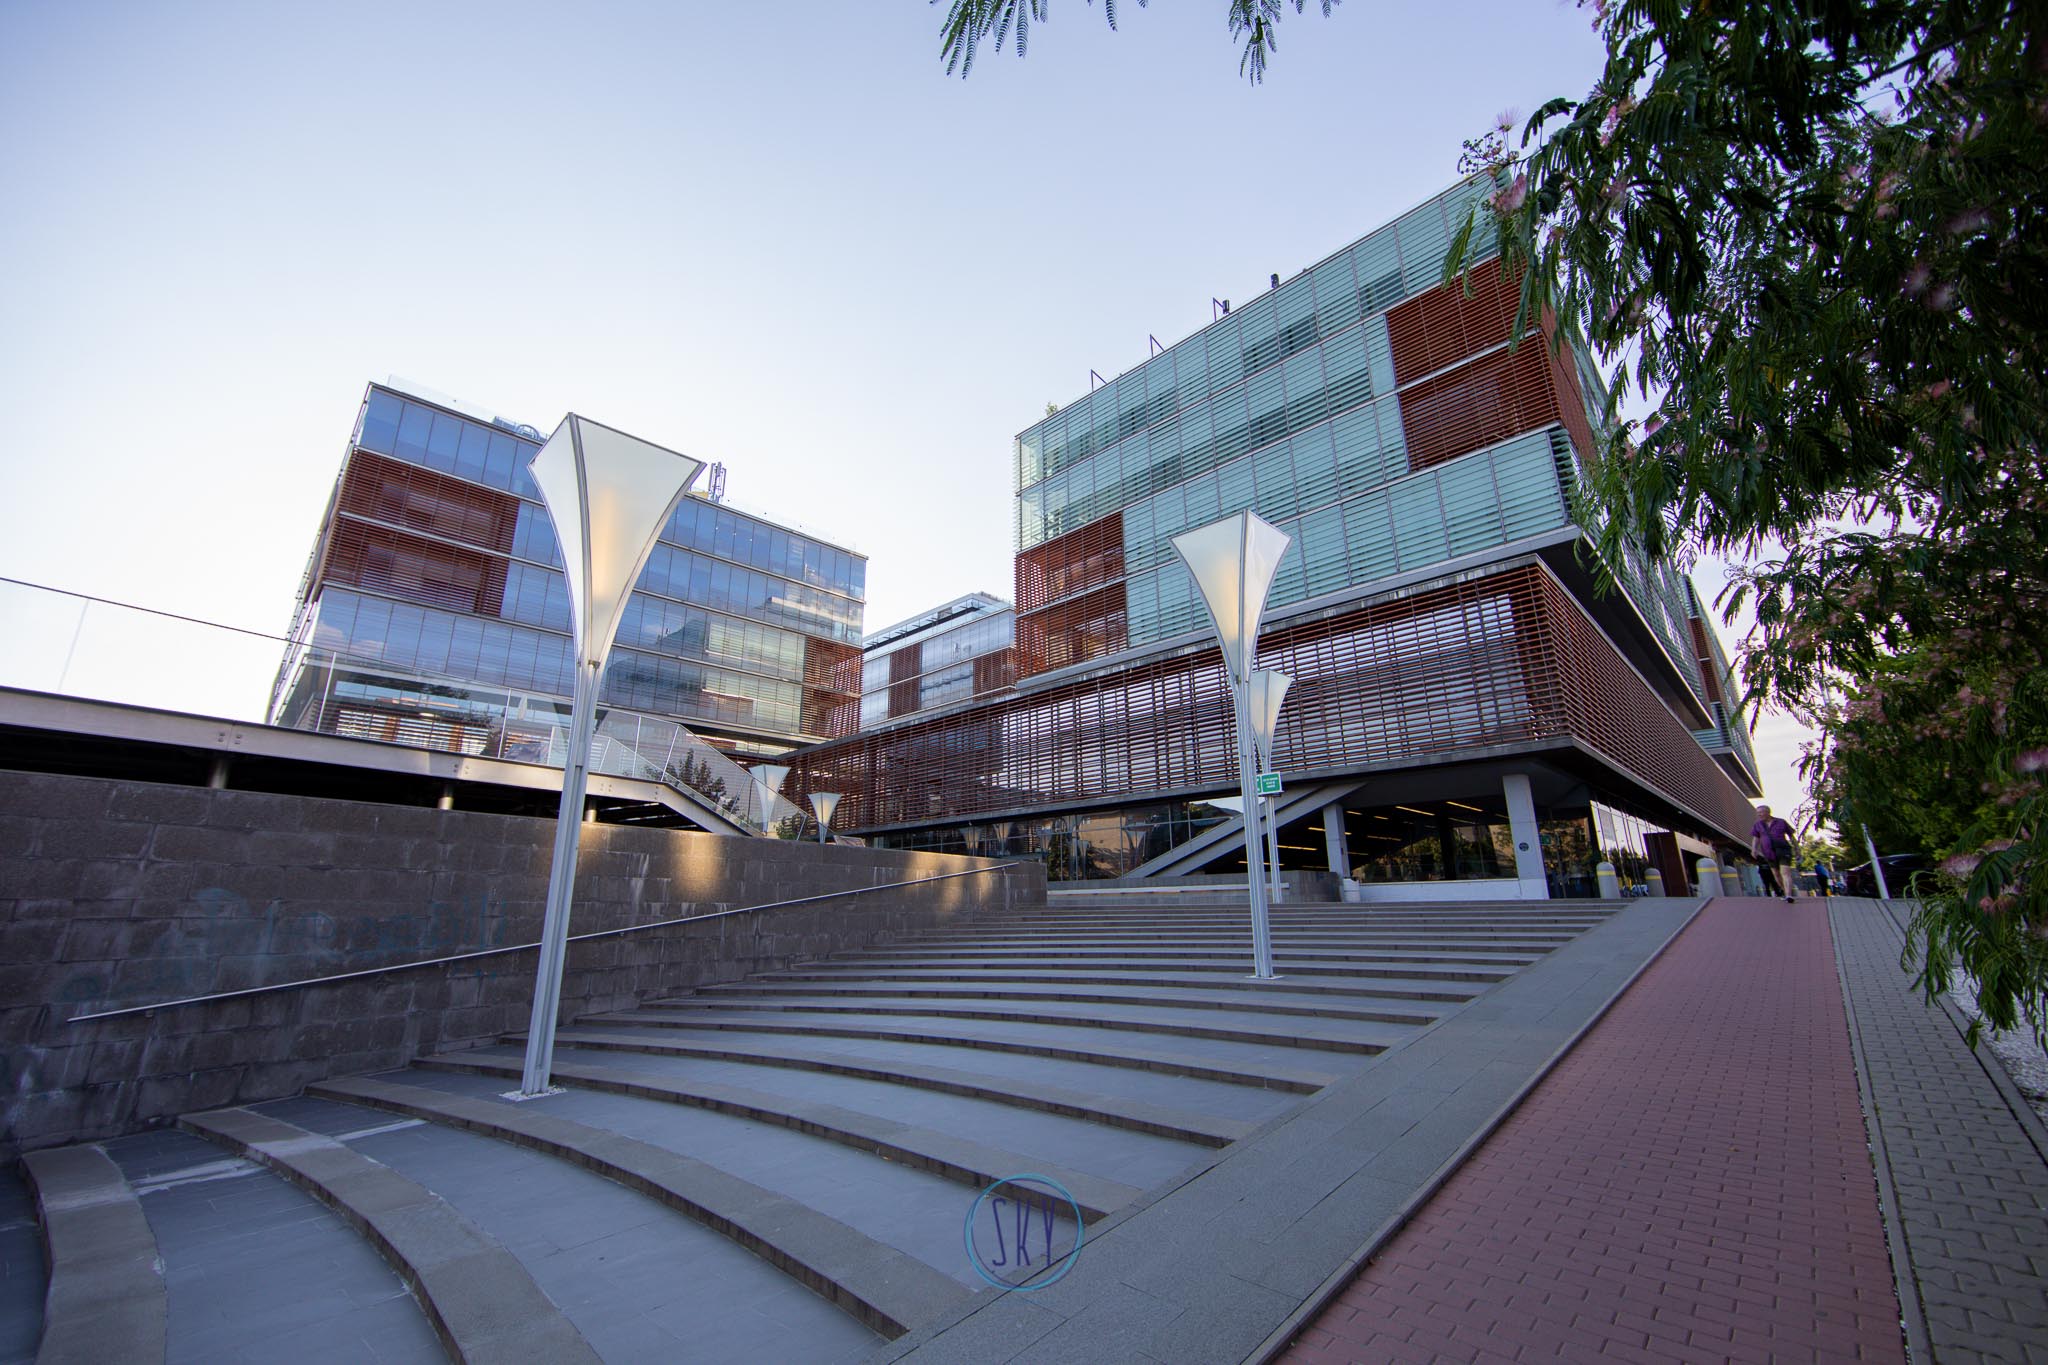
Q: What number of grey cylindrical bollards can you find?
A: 4